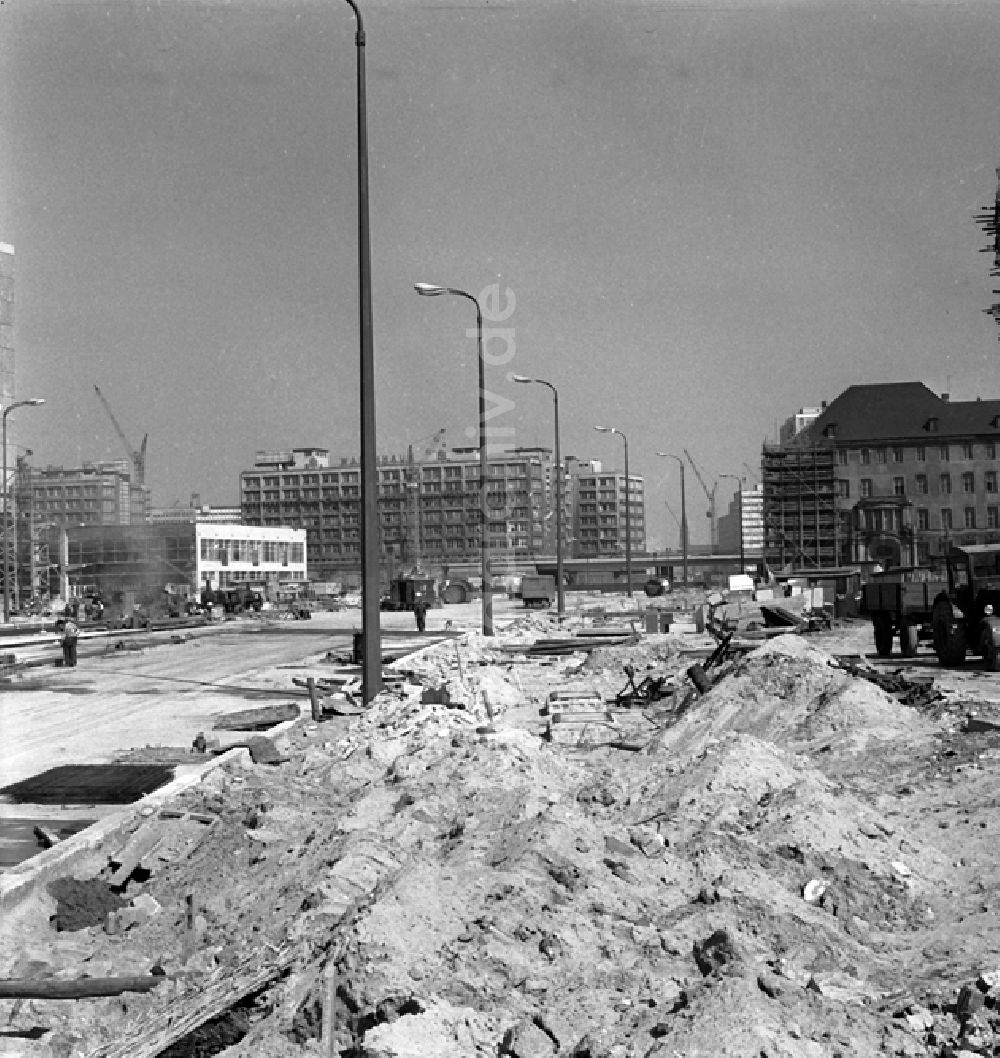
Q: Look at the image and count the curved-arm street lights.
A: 7